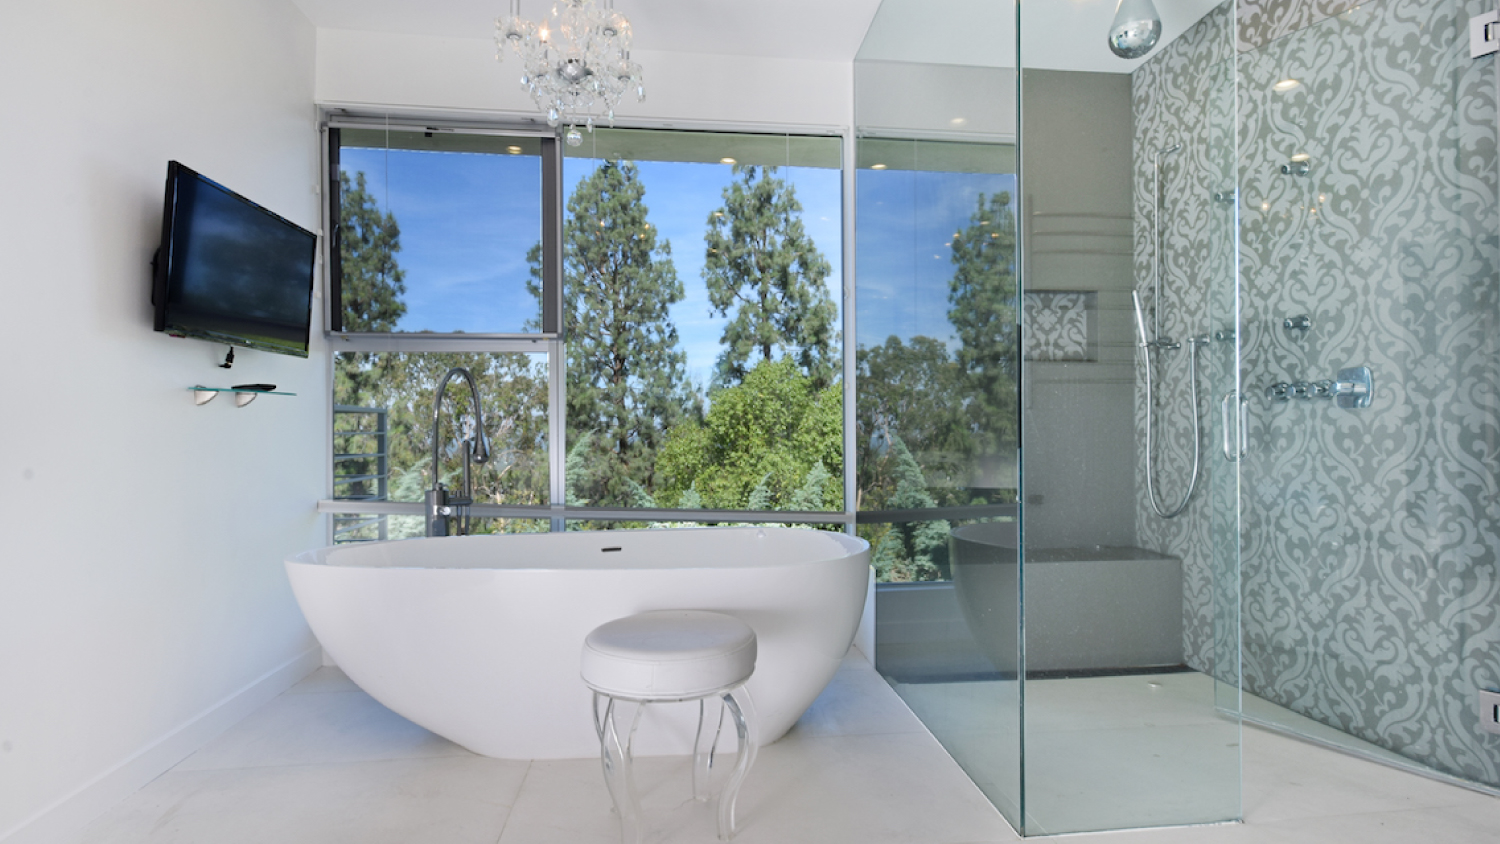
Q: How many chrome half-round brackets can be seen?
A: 2